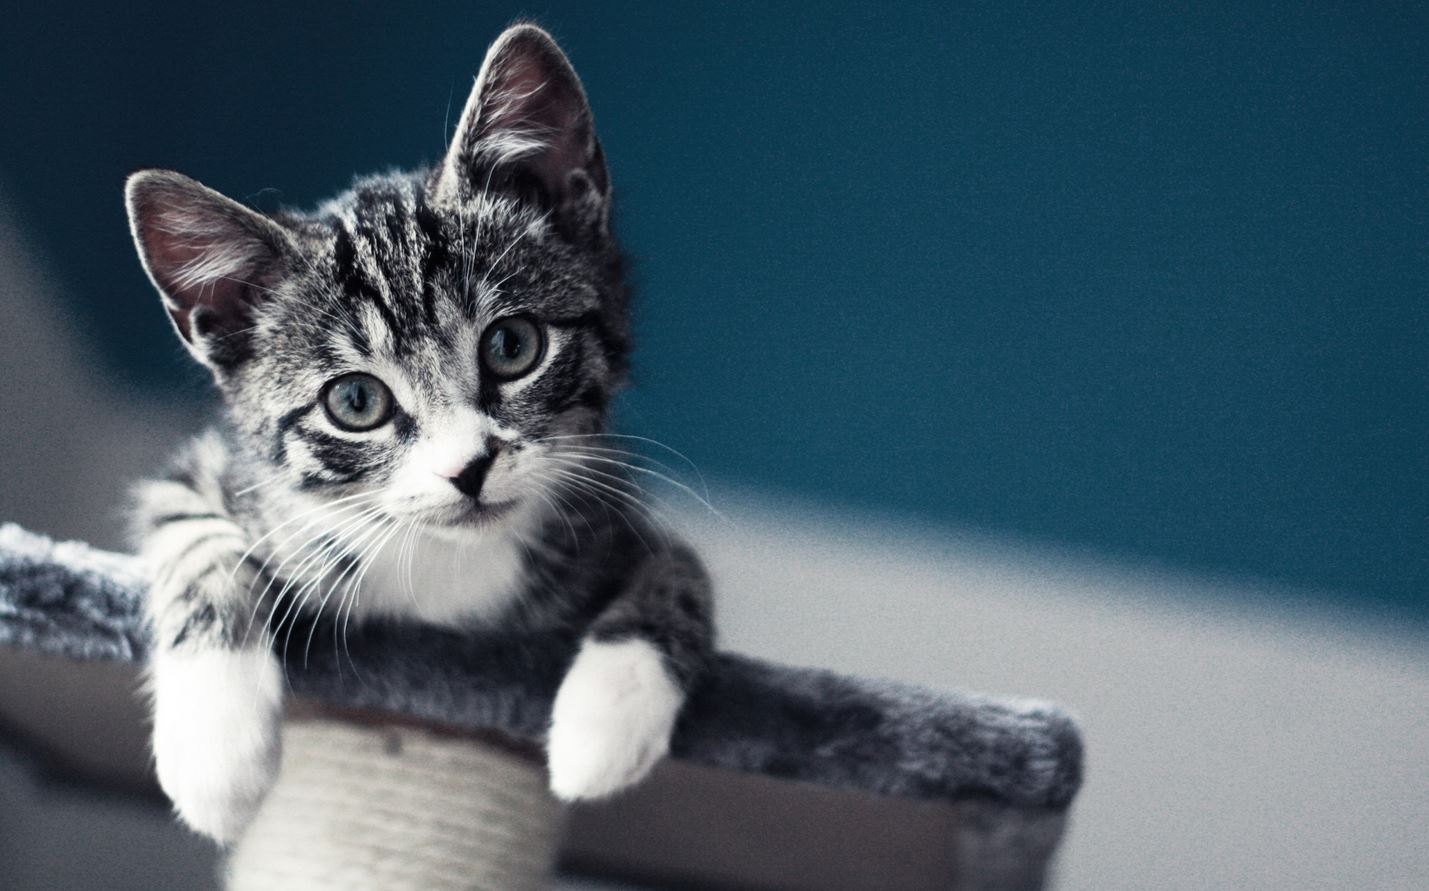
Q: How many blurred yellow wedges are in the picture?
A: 0